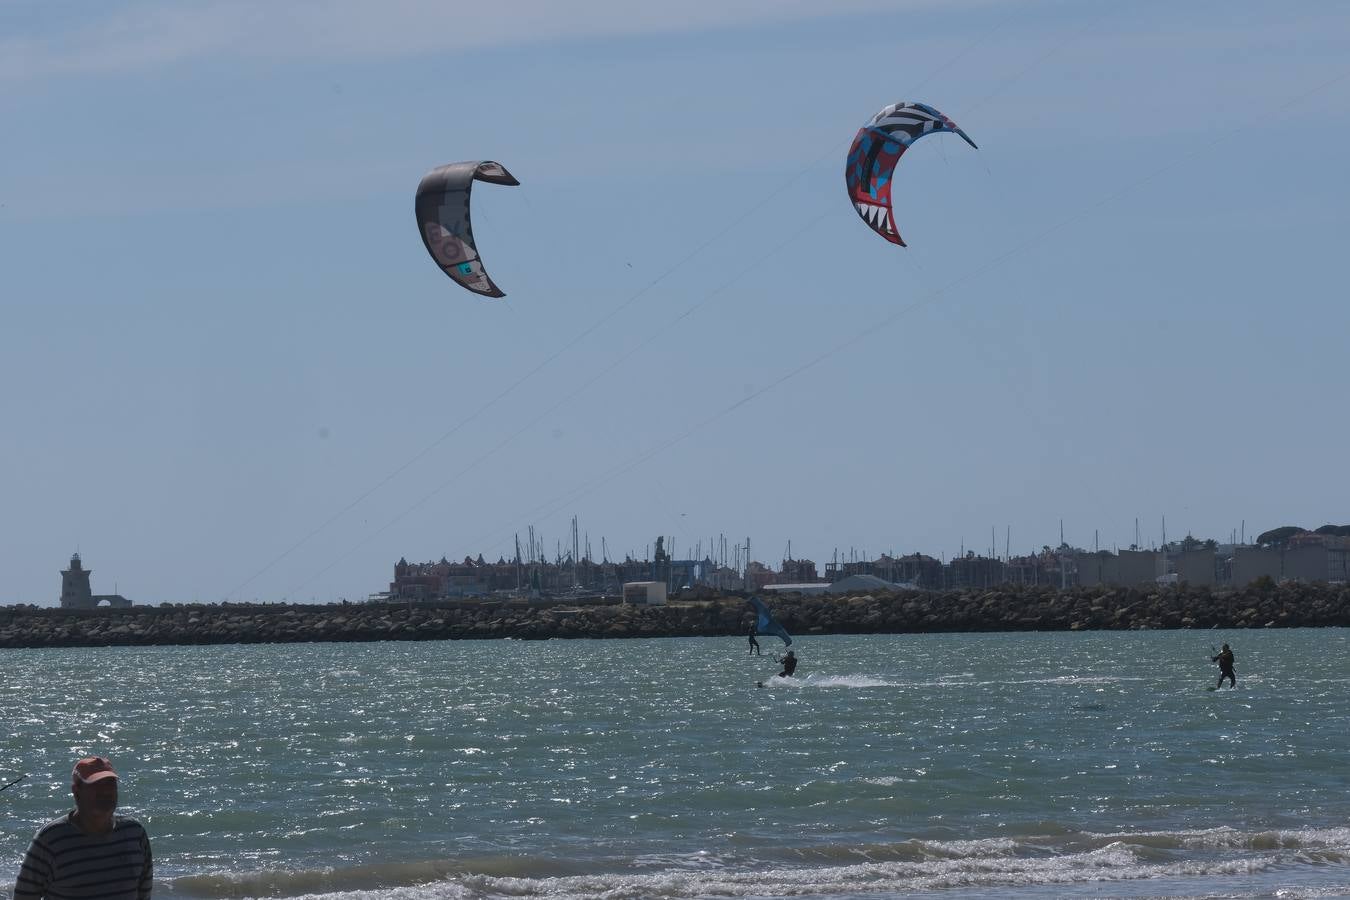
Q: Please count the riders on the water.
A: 3